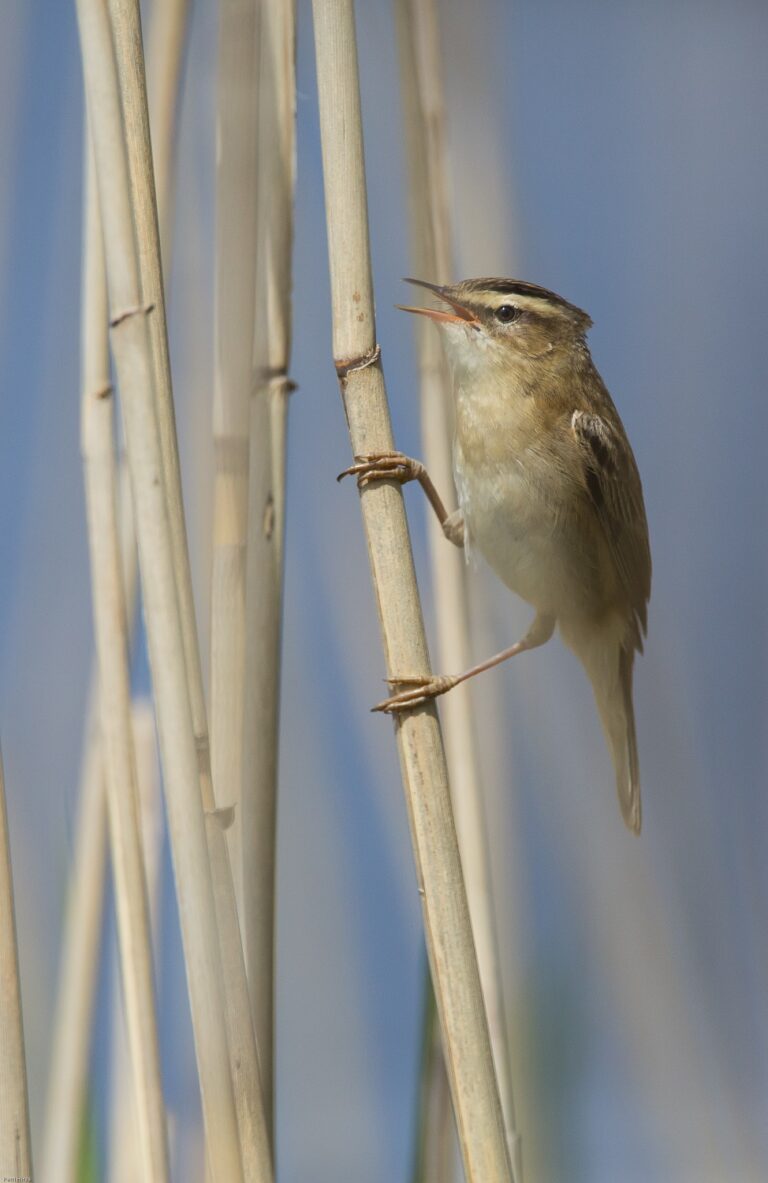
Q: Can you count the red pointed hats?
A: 0